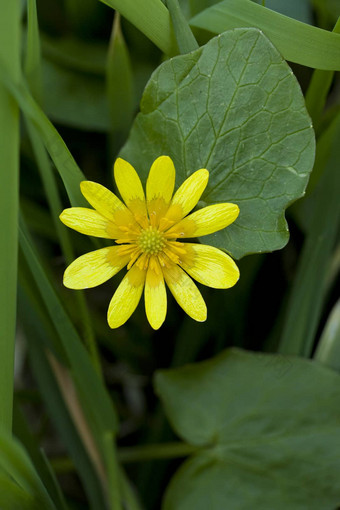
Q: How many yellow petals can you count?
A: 11